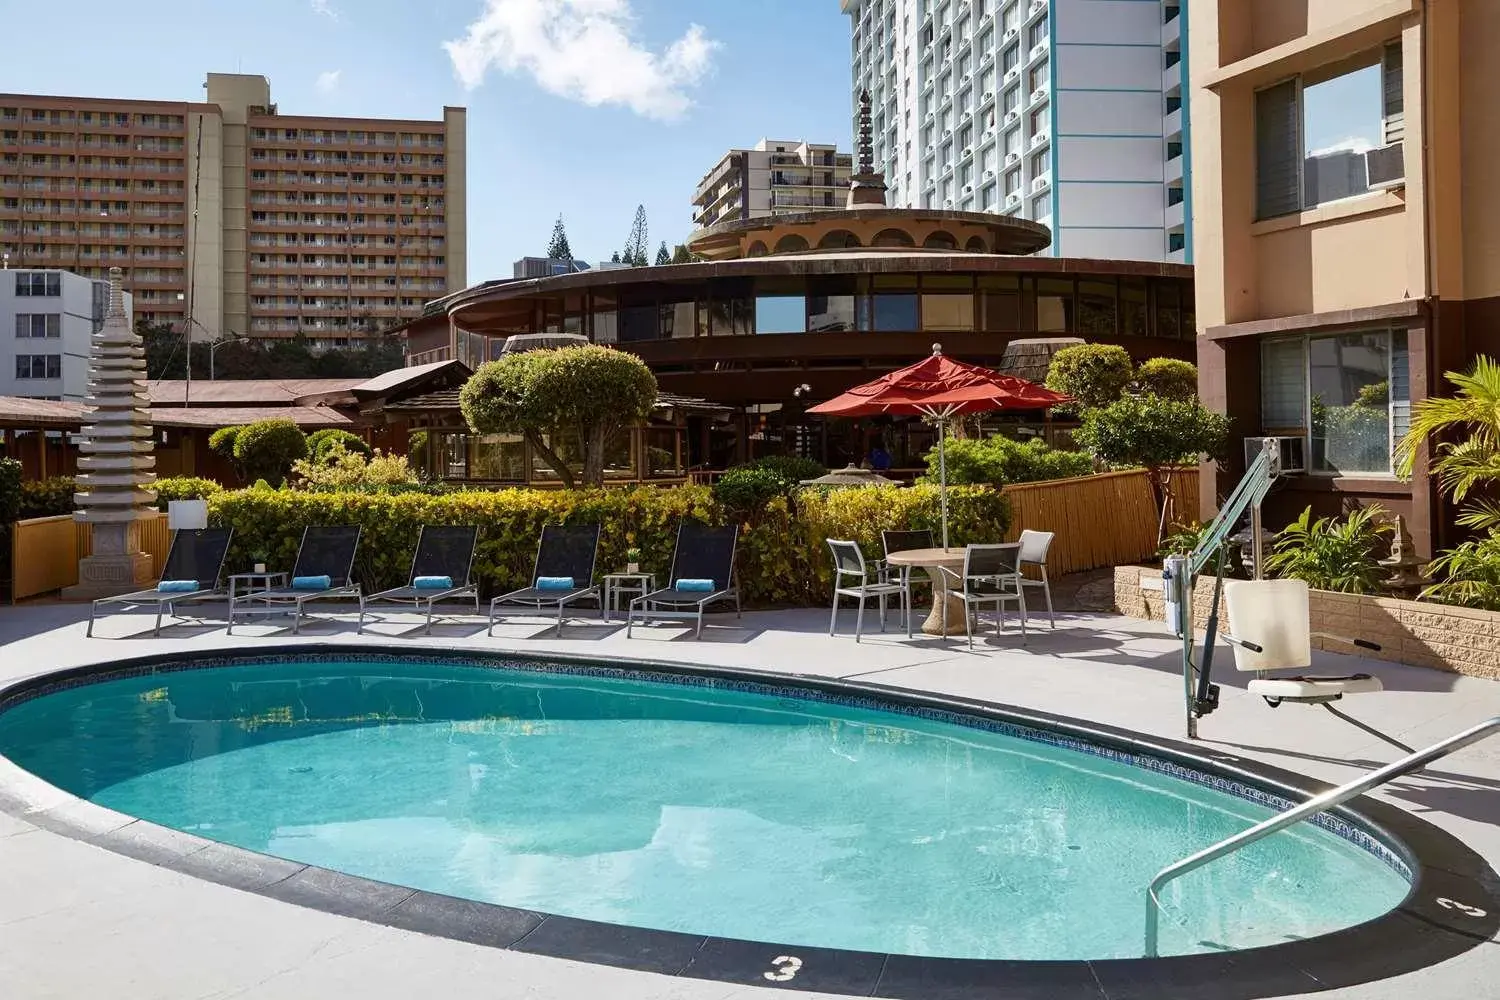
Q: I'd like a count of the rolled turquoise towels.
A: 5